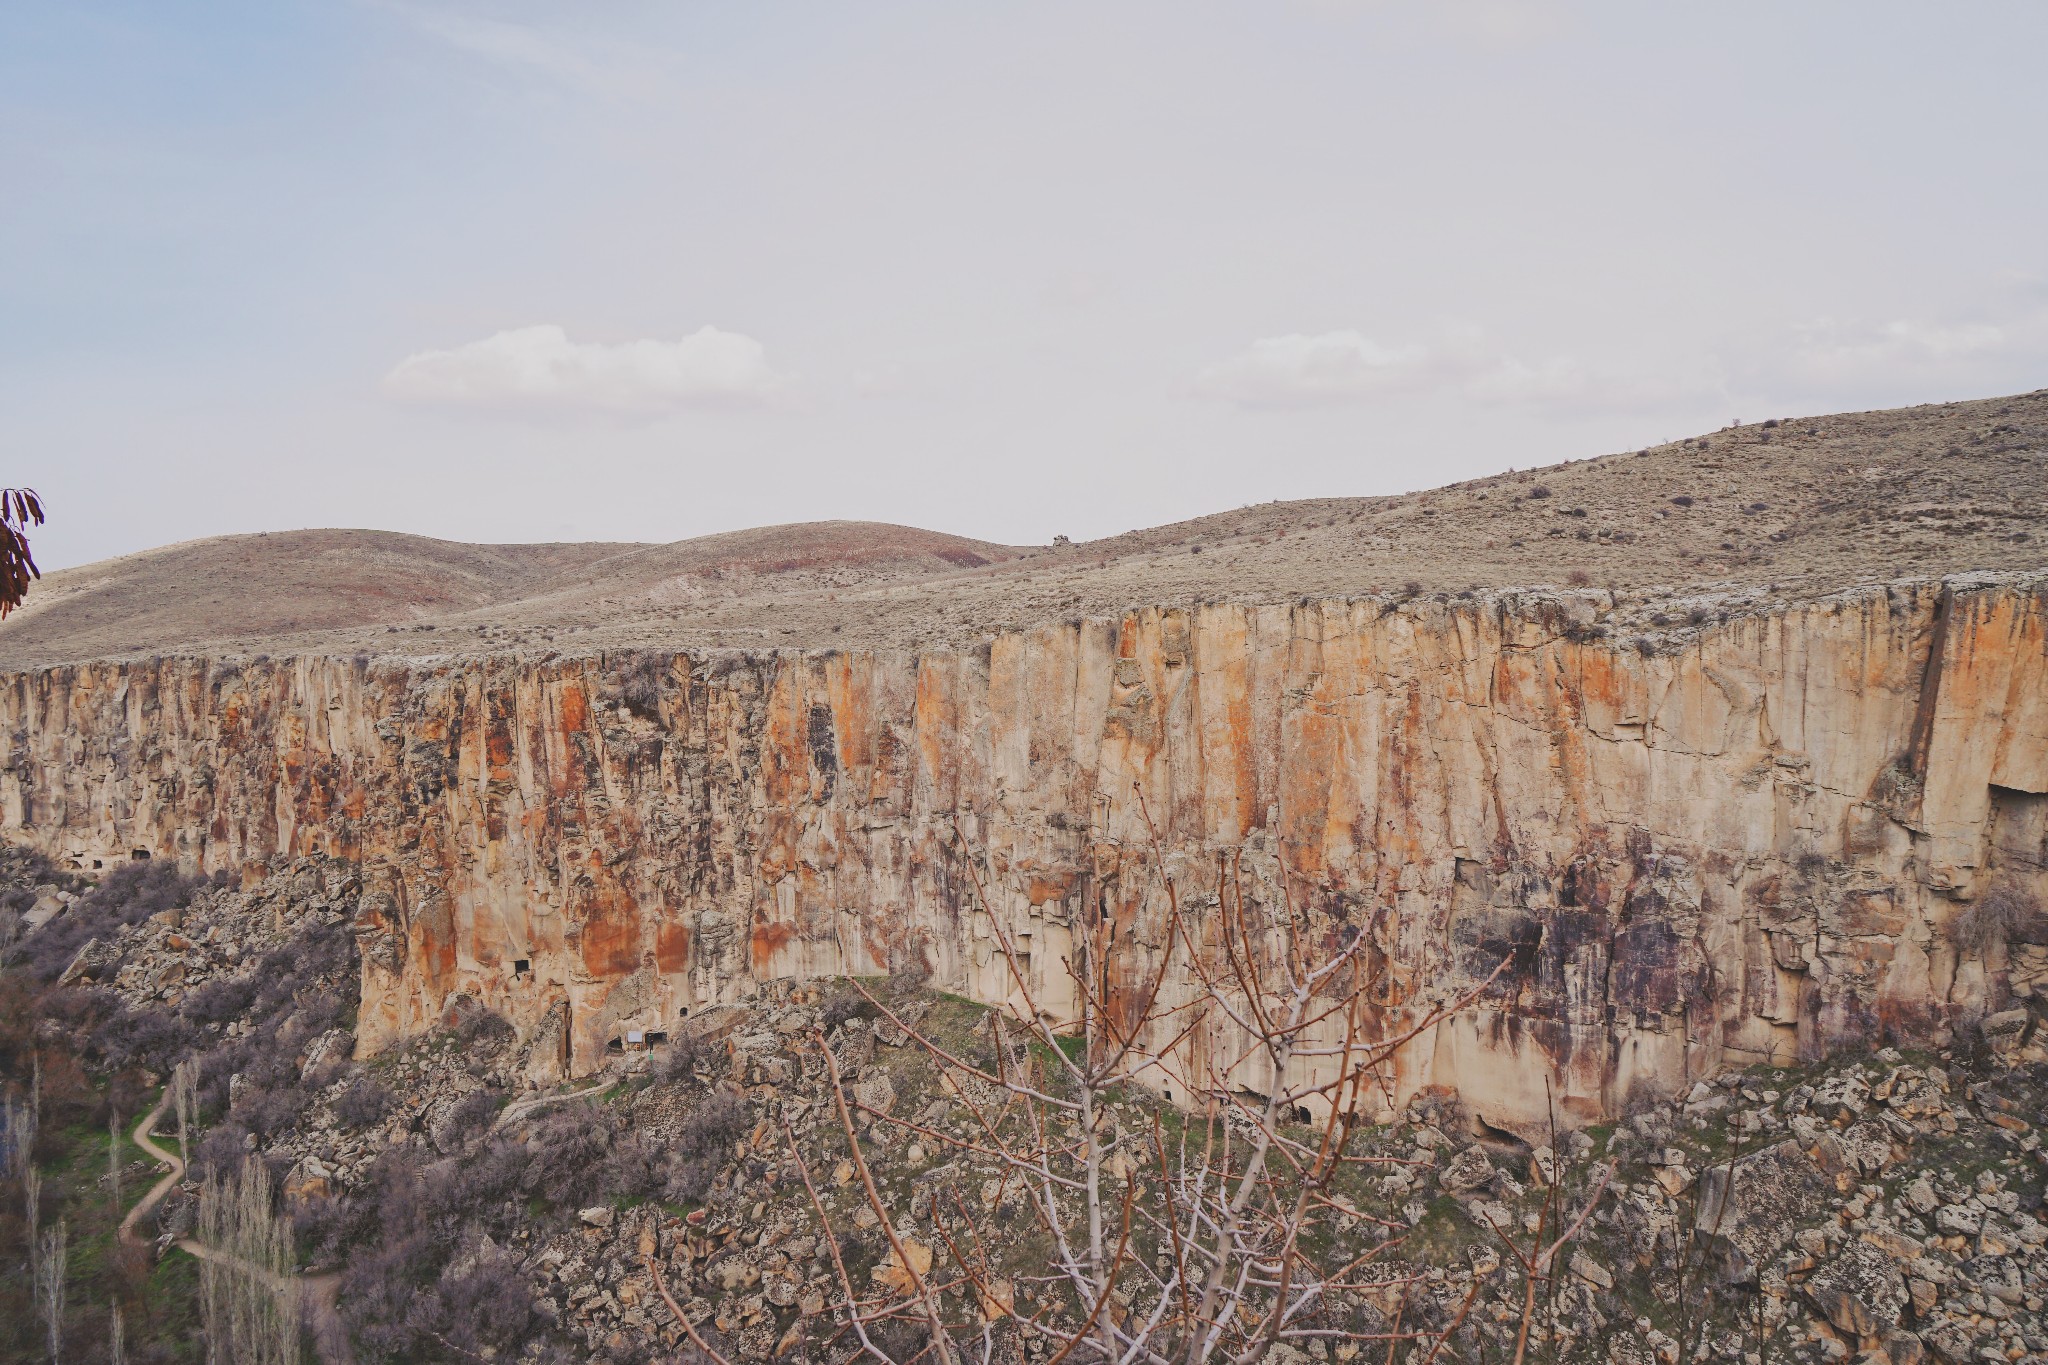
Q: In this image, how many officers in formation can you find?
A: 0